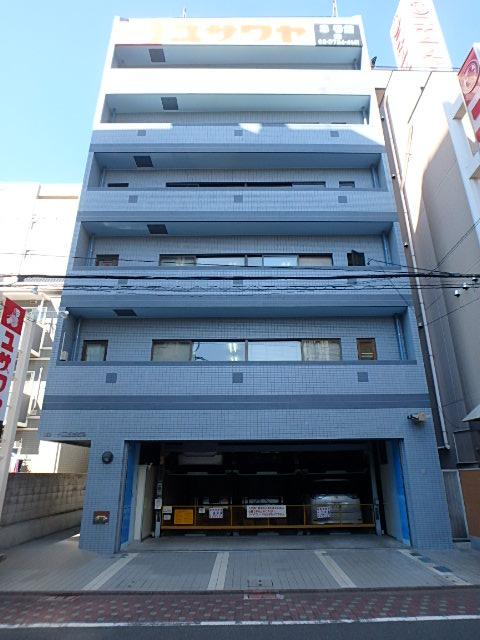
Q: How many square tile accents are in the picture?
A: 12